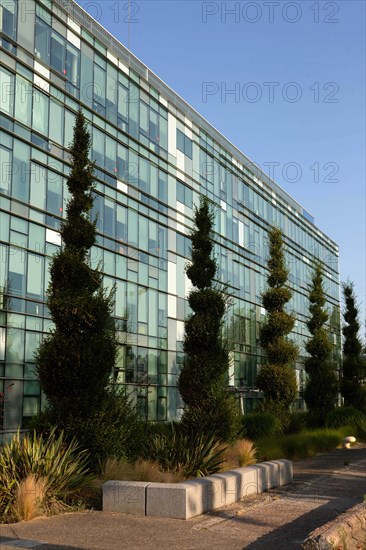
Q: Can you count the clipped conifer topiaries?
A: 5